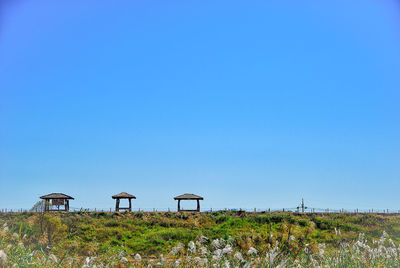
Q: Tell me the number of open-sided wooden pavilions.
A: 3